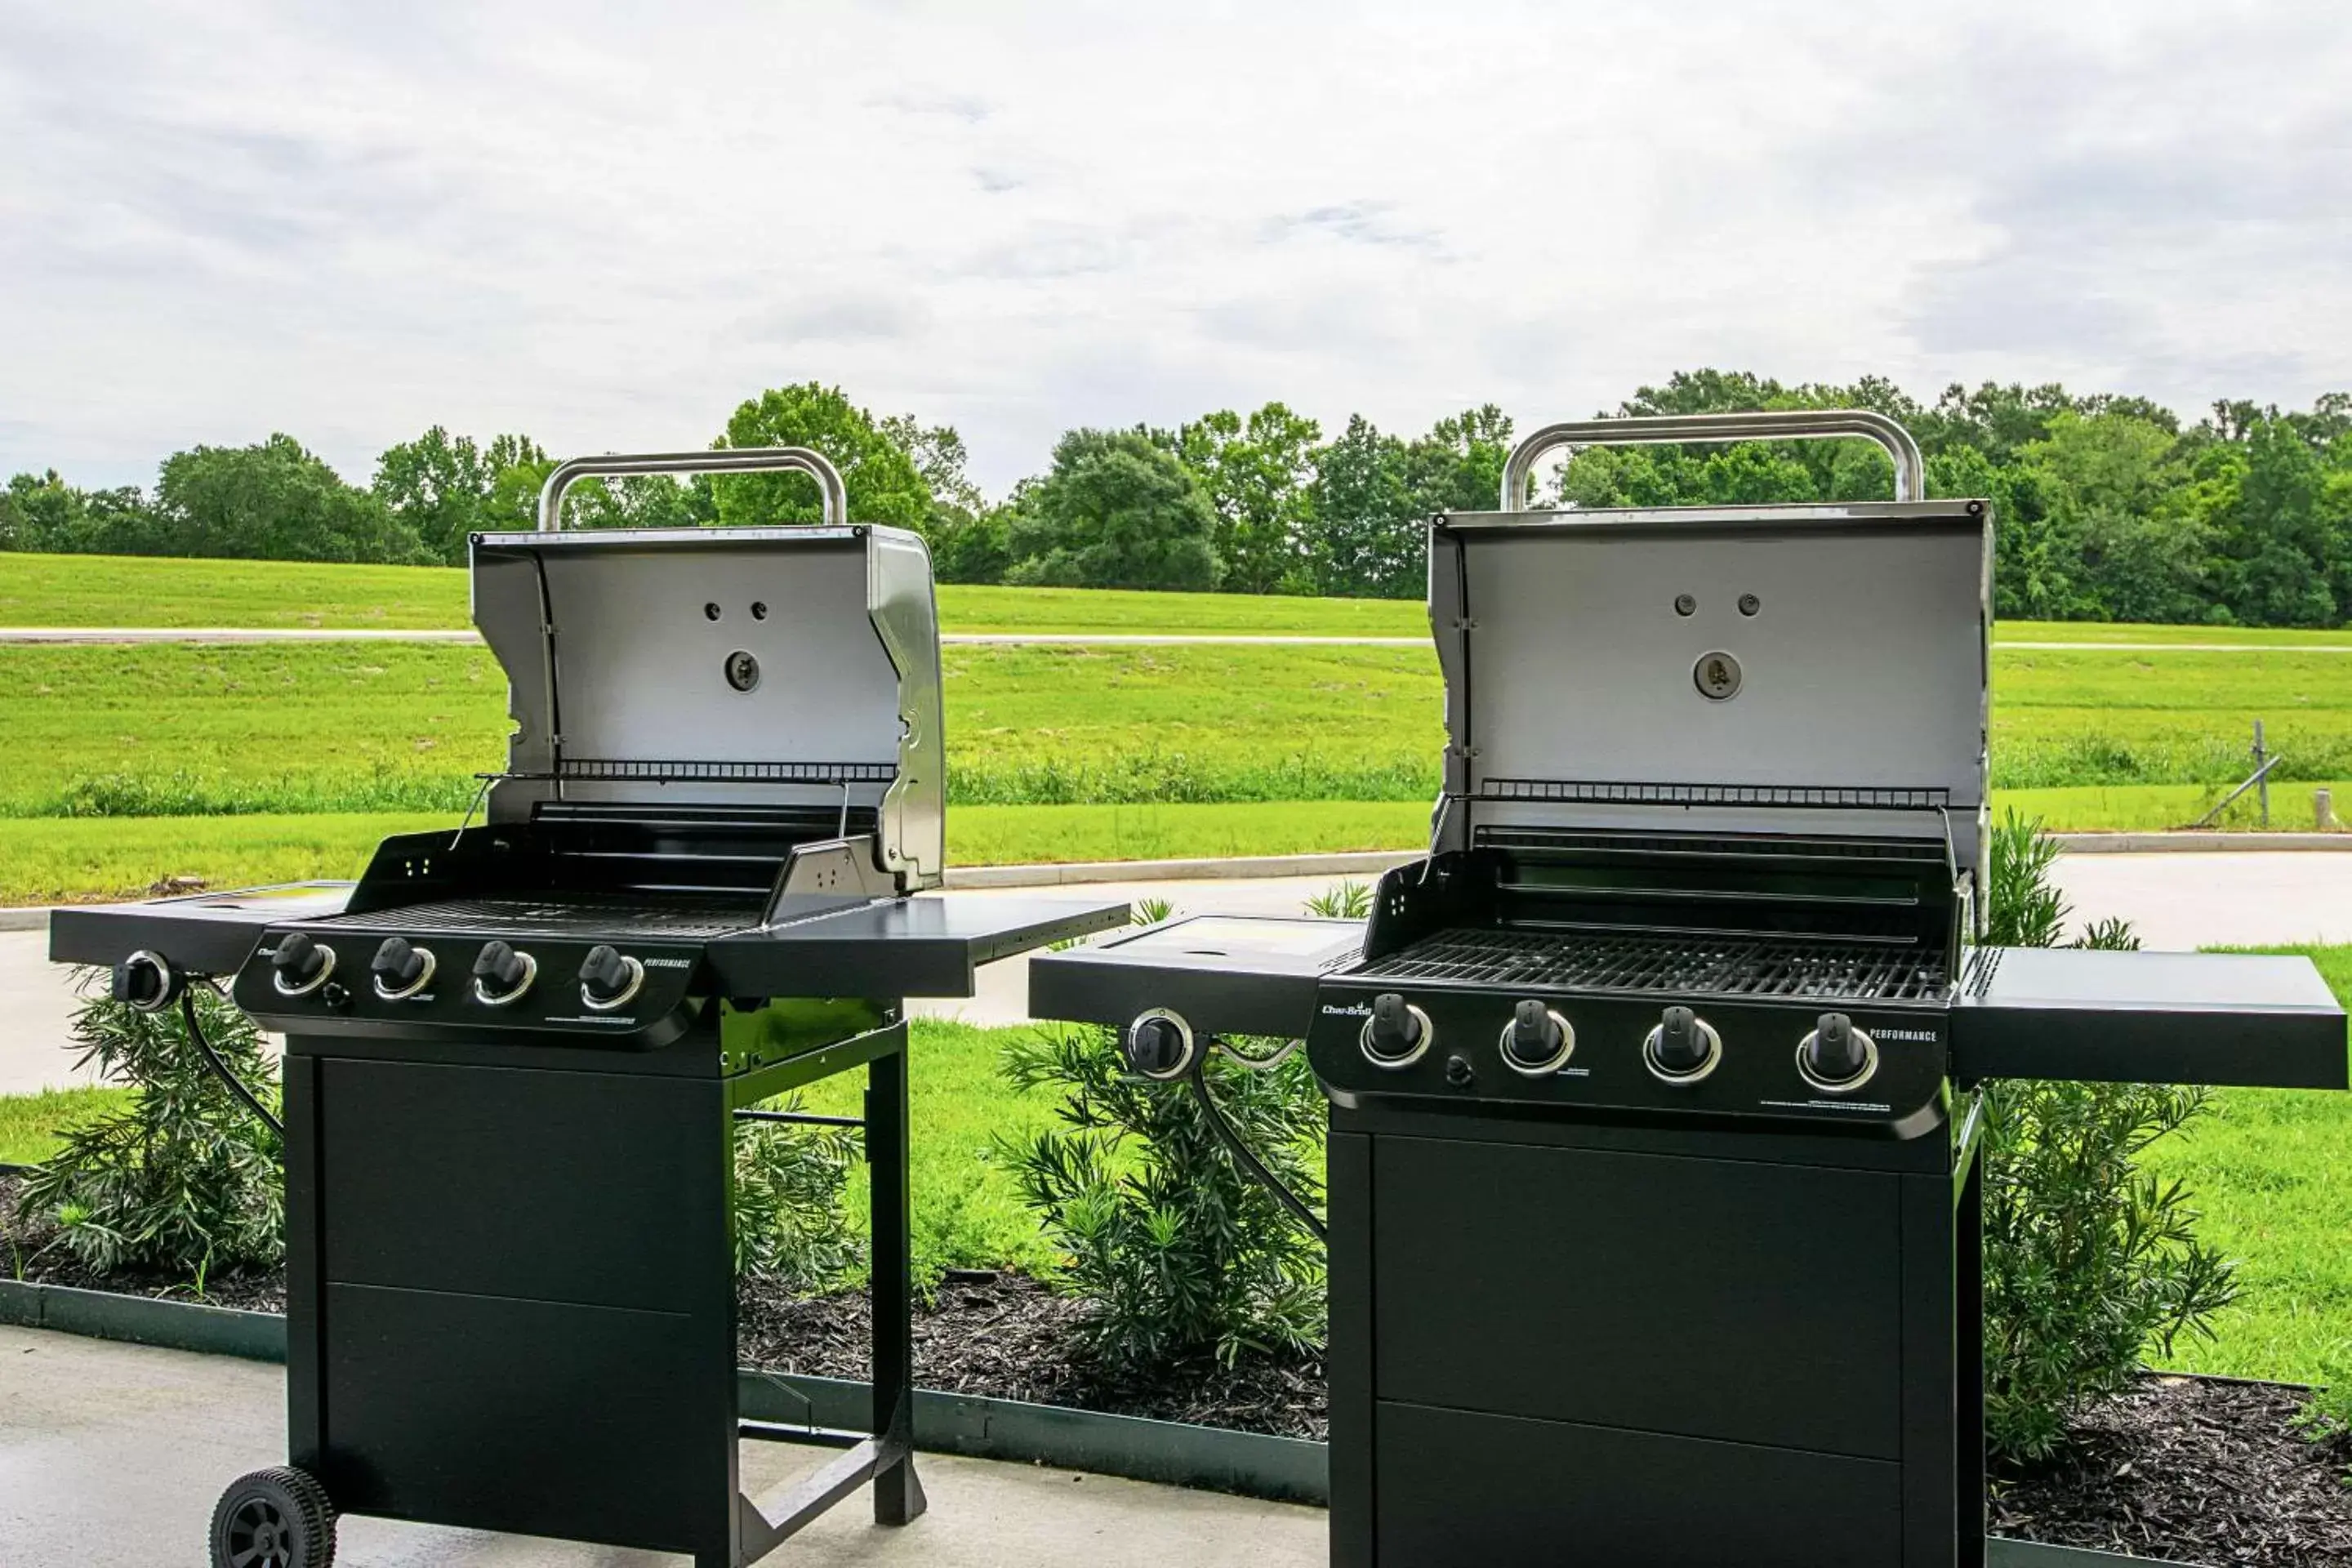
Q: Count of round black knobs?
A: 10